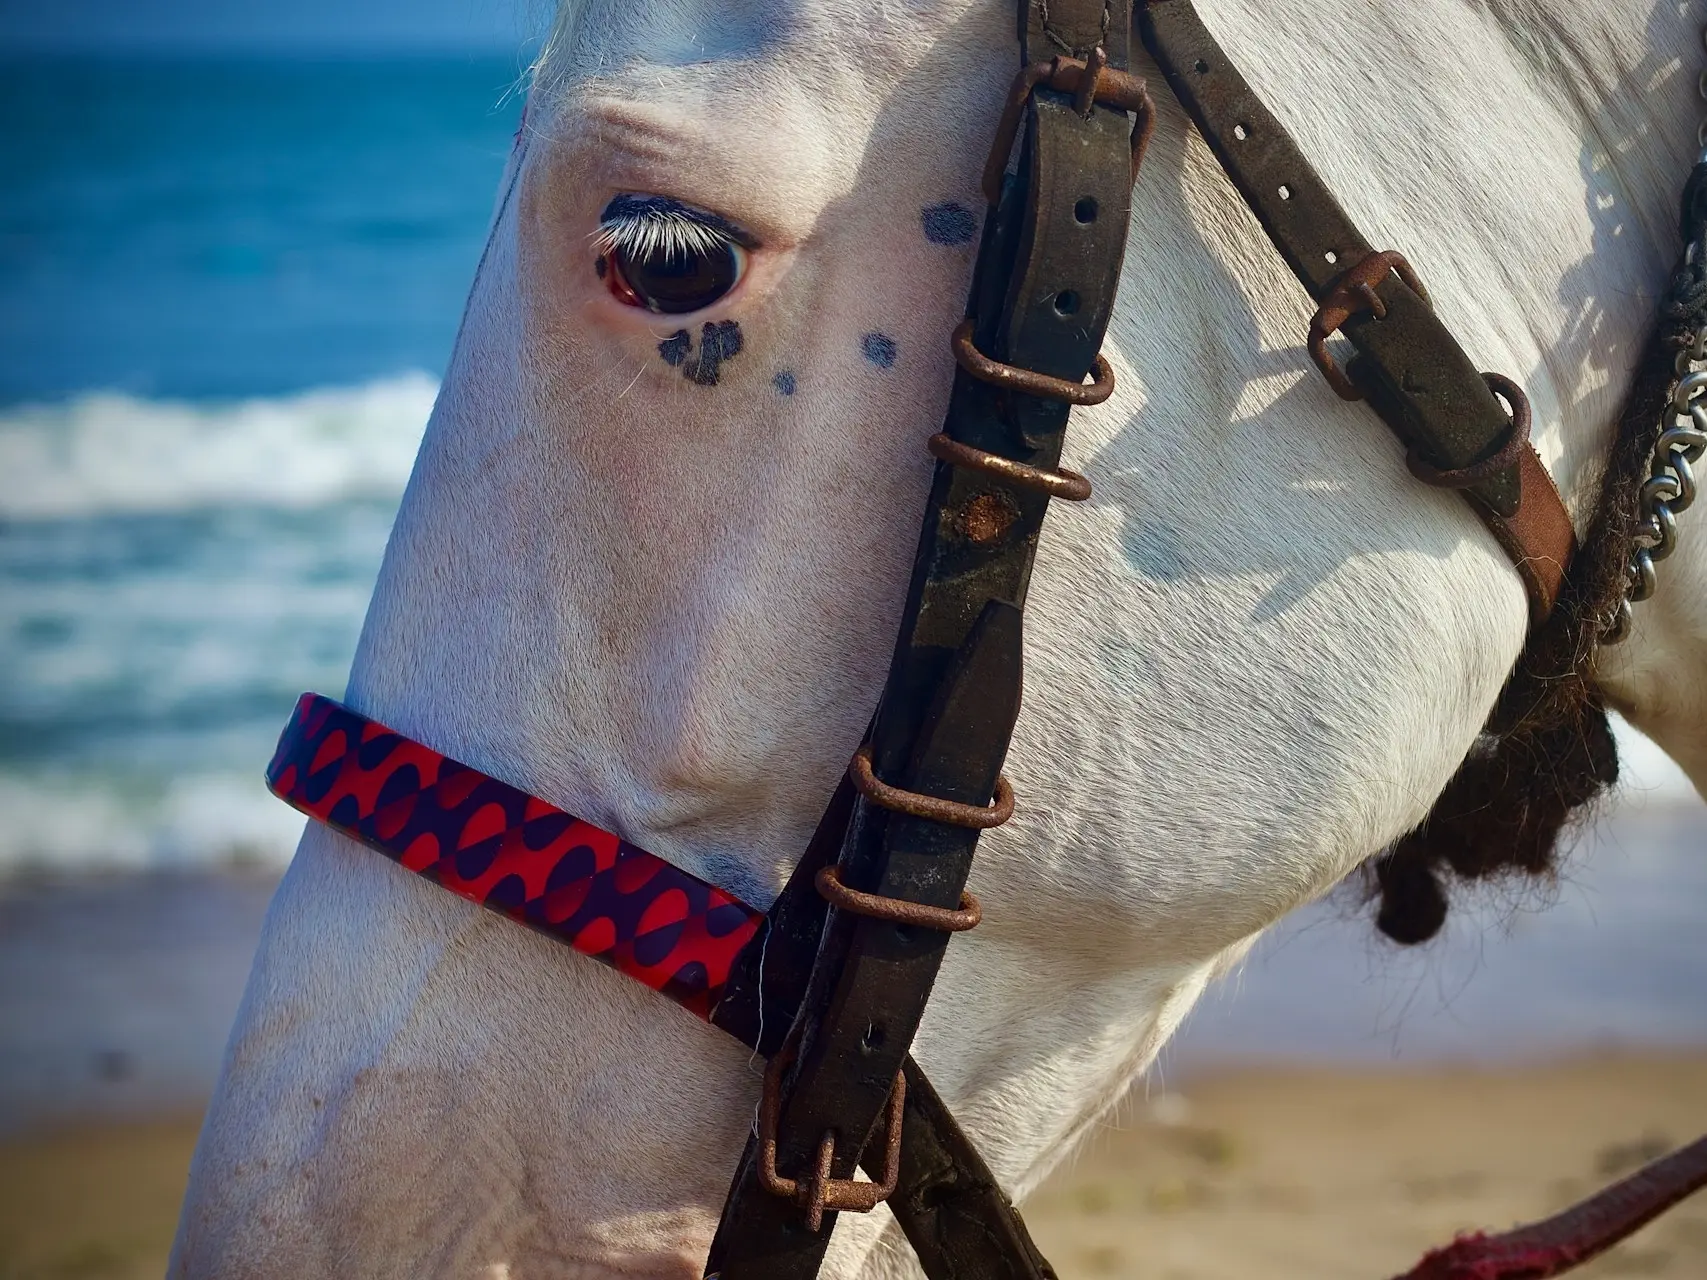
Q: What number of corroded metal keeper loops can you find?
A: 5